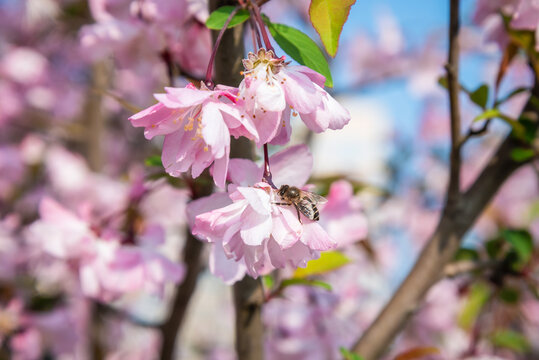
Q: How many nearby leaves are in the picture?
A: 3